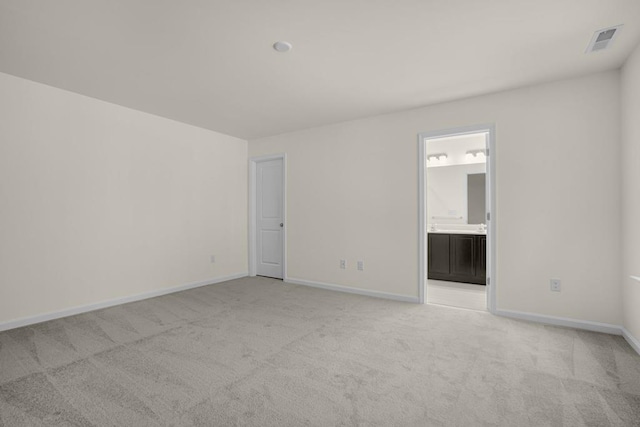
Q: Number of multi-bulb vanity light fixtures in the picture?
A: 2